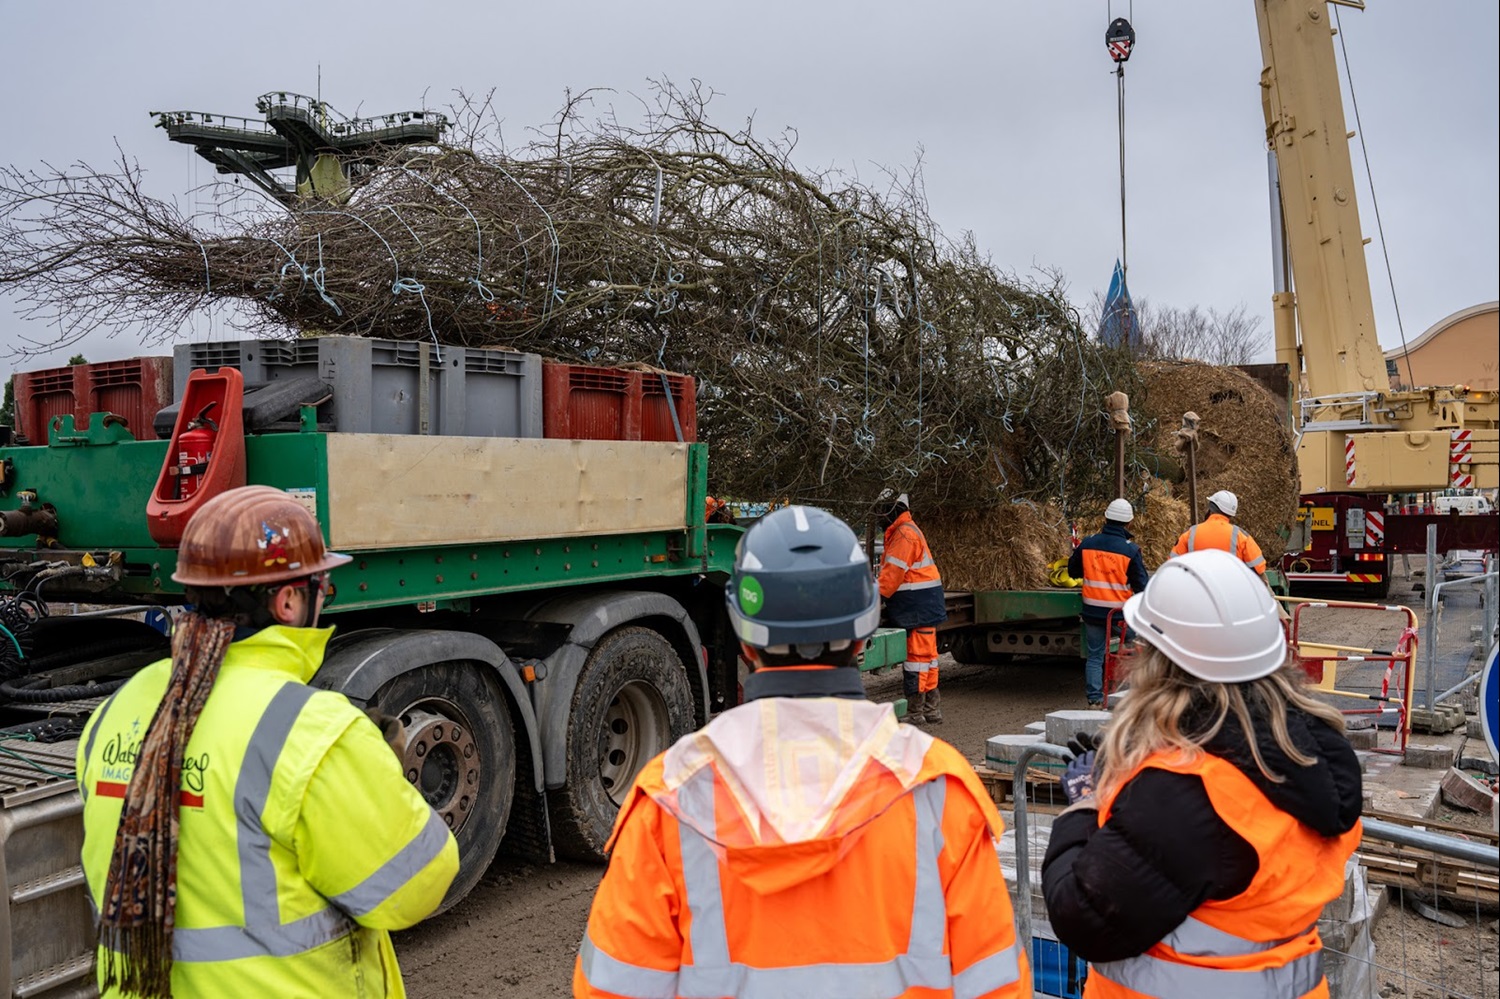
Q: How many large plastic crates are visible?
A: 3